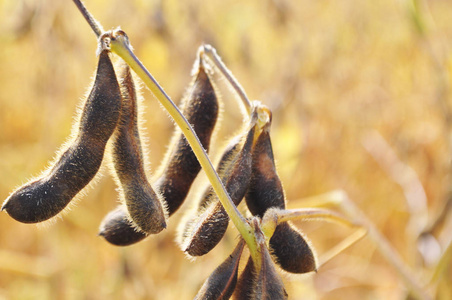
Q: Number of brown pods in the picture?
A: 8